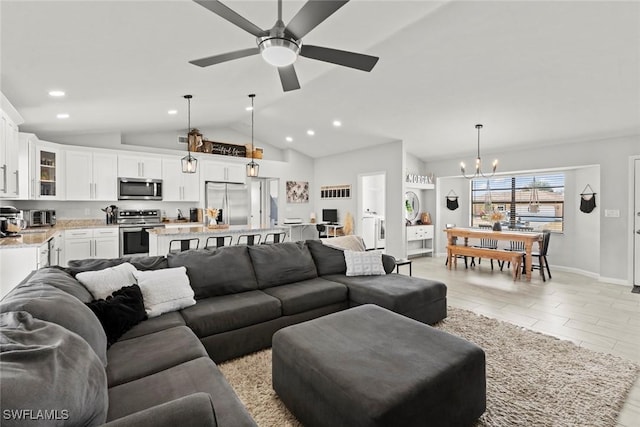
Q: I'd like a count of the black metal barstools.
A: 4